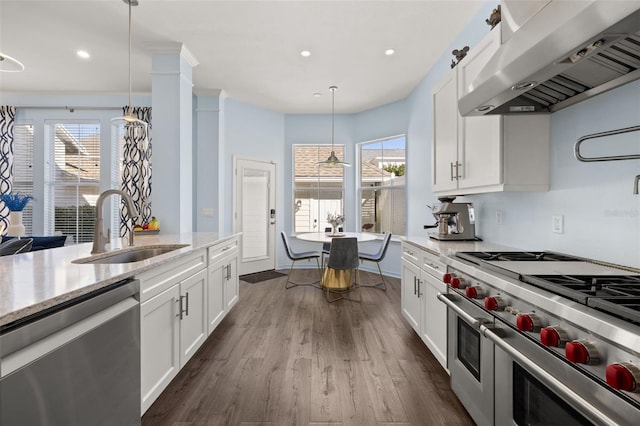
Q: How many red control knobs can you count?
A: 8